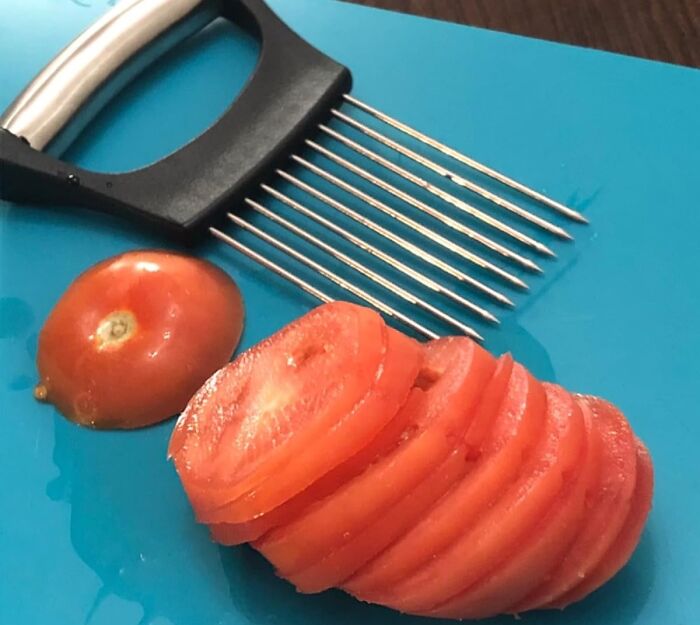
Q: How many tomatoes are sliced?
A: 1